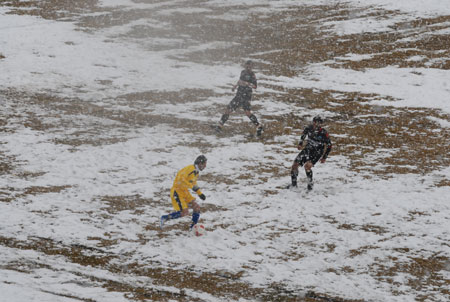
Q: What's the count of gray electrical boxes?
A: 0